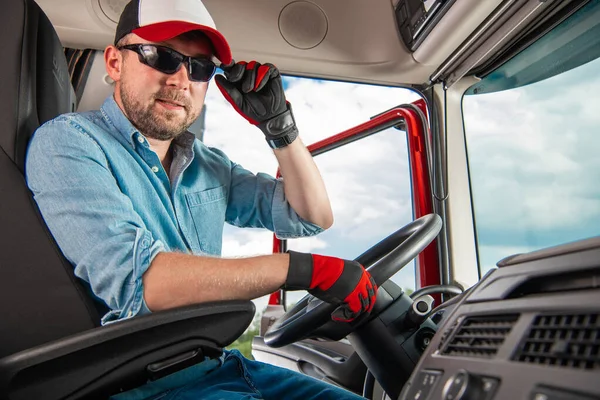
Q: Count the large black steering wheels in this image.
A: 1